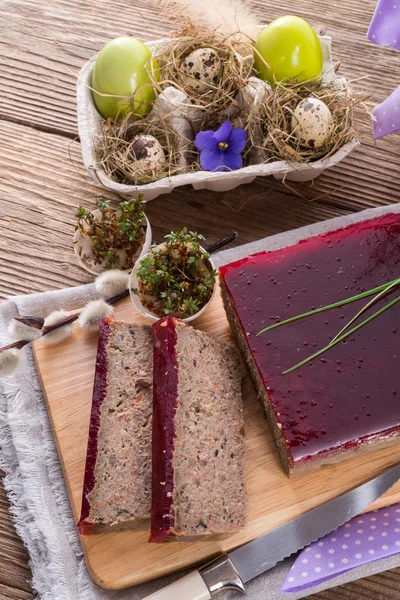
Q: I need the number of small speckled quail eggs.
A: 3